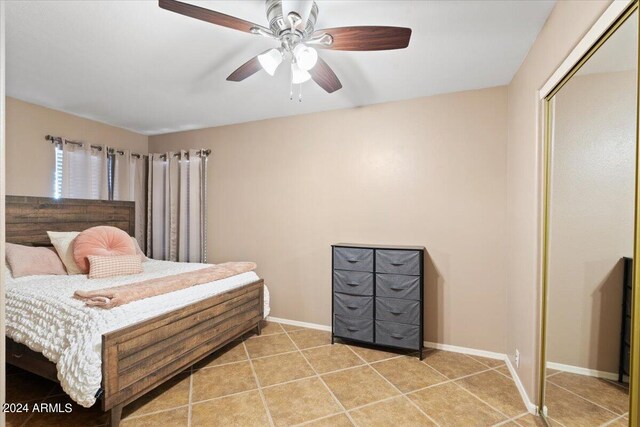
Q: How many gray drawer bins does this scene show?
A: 8